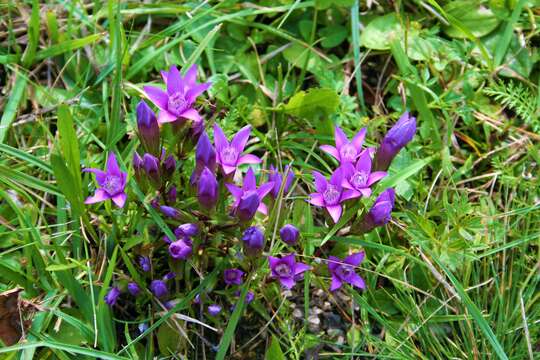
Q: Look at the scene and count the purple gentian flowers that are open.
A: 9